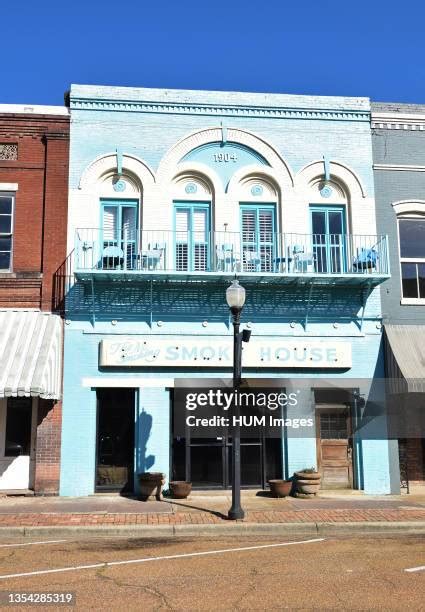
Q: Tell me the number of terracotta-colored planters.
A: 4